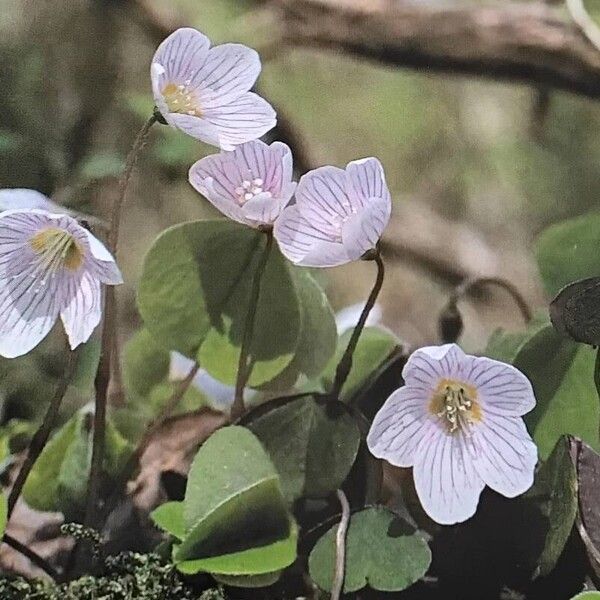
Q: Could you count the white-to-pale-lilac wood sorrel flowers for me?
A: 5